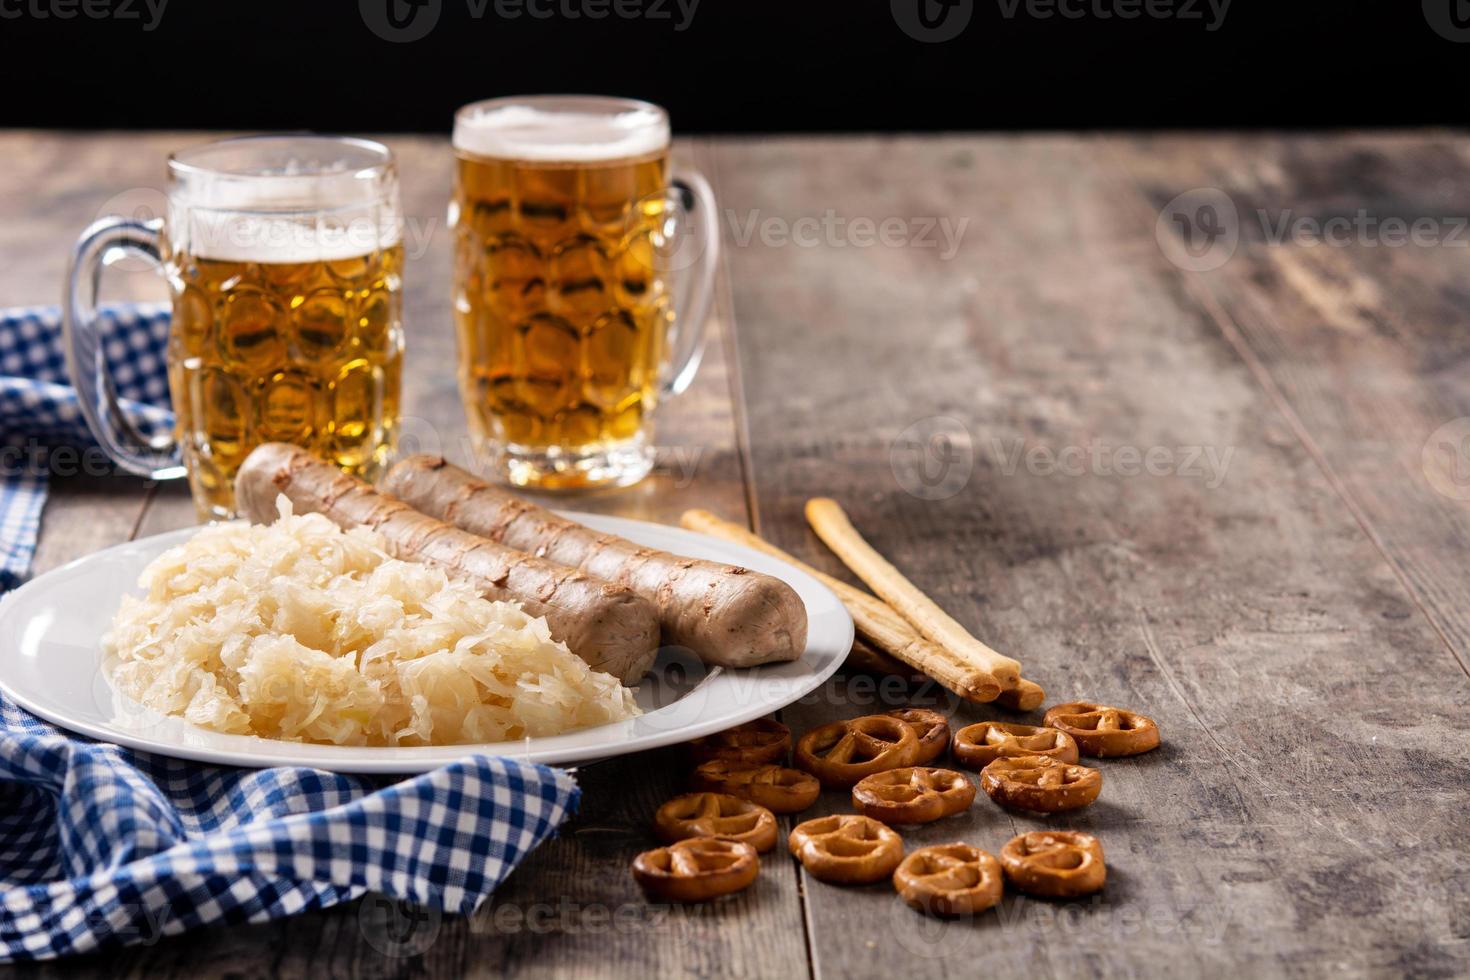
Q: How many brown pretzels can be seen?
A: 13